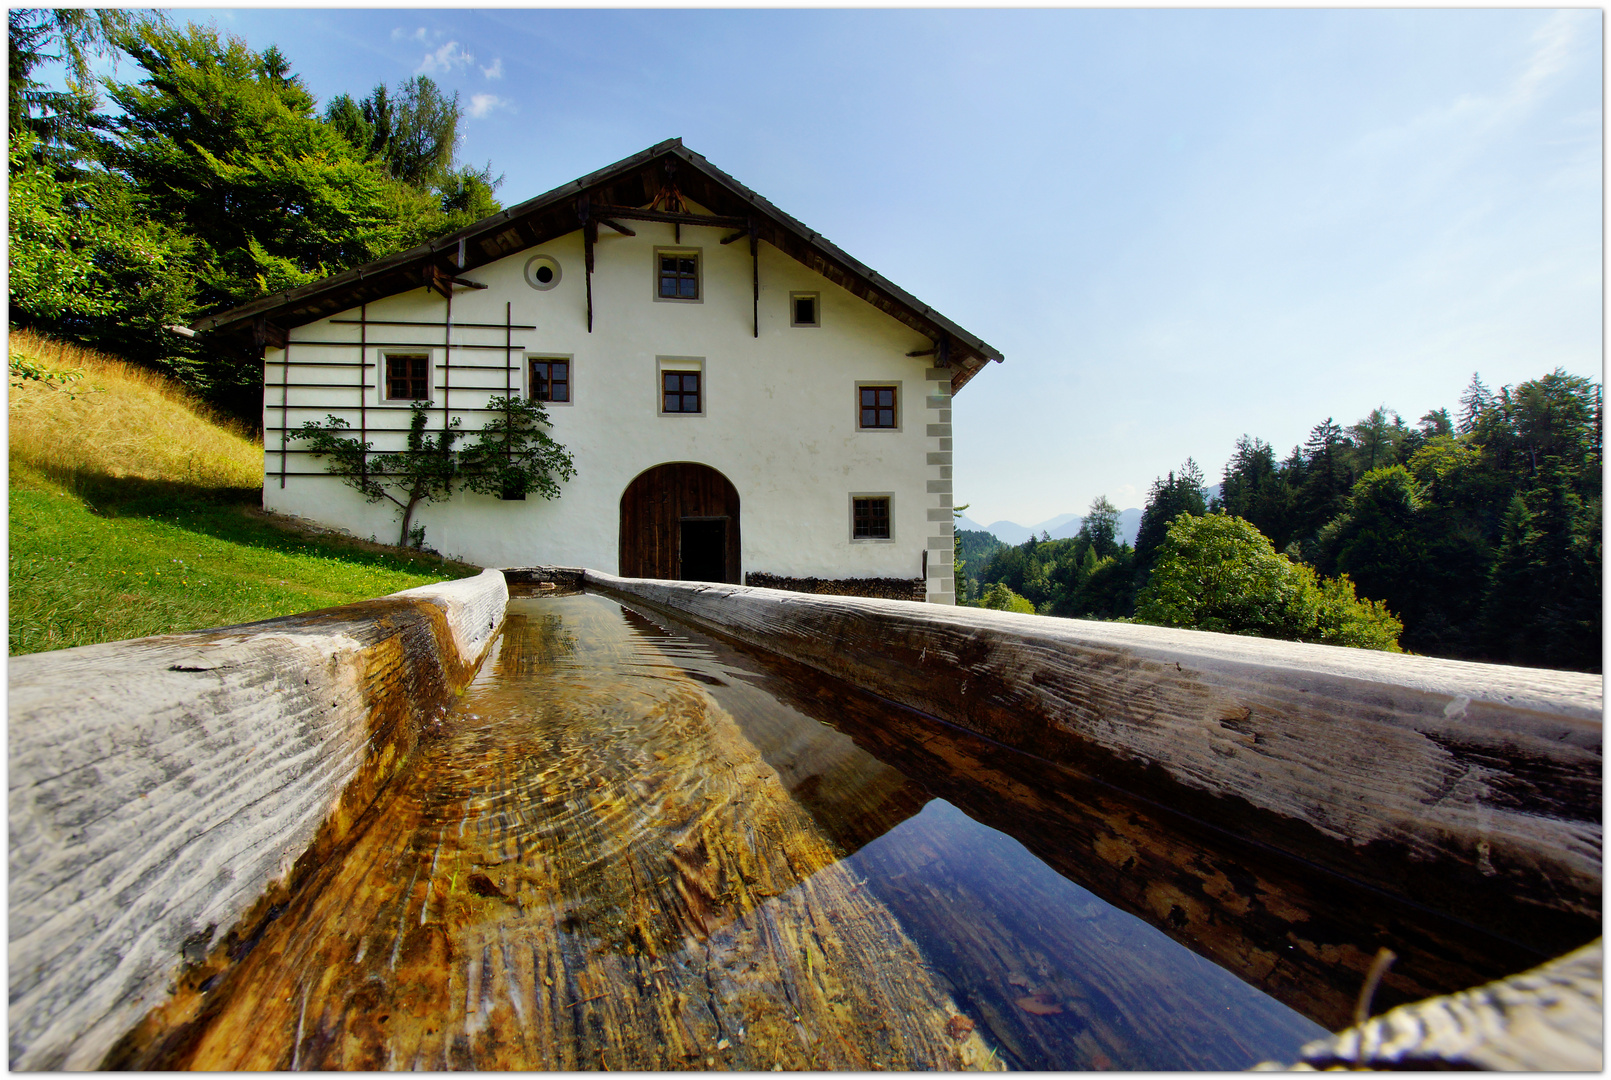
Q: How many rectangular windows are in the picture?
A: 7